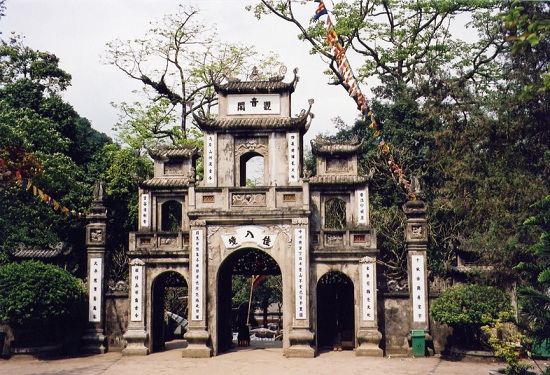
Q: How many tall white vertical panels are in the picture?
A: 10